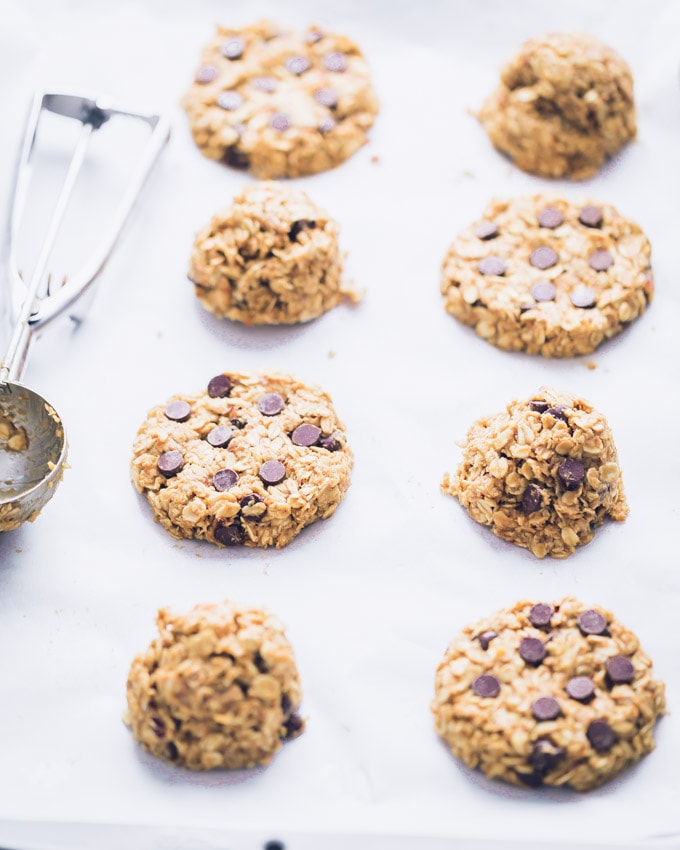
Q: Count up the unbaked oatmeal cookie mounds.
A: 4